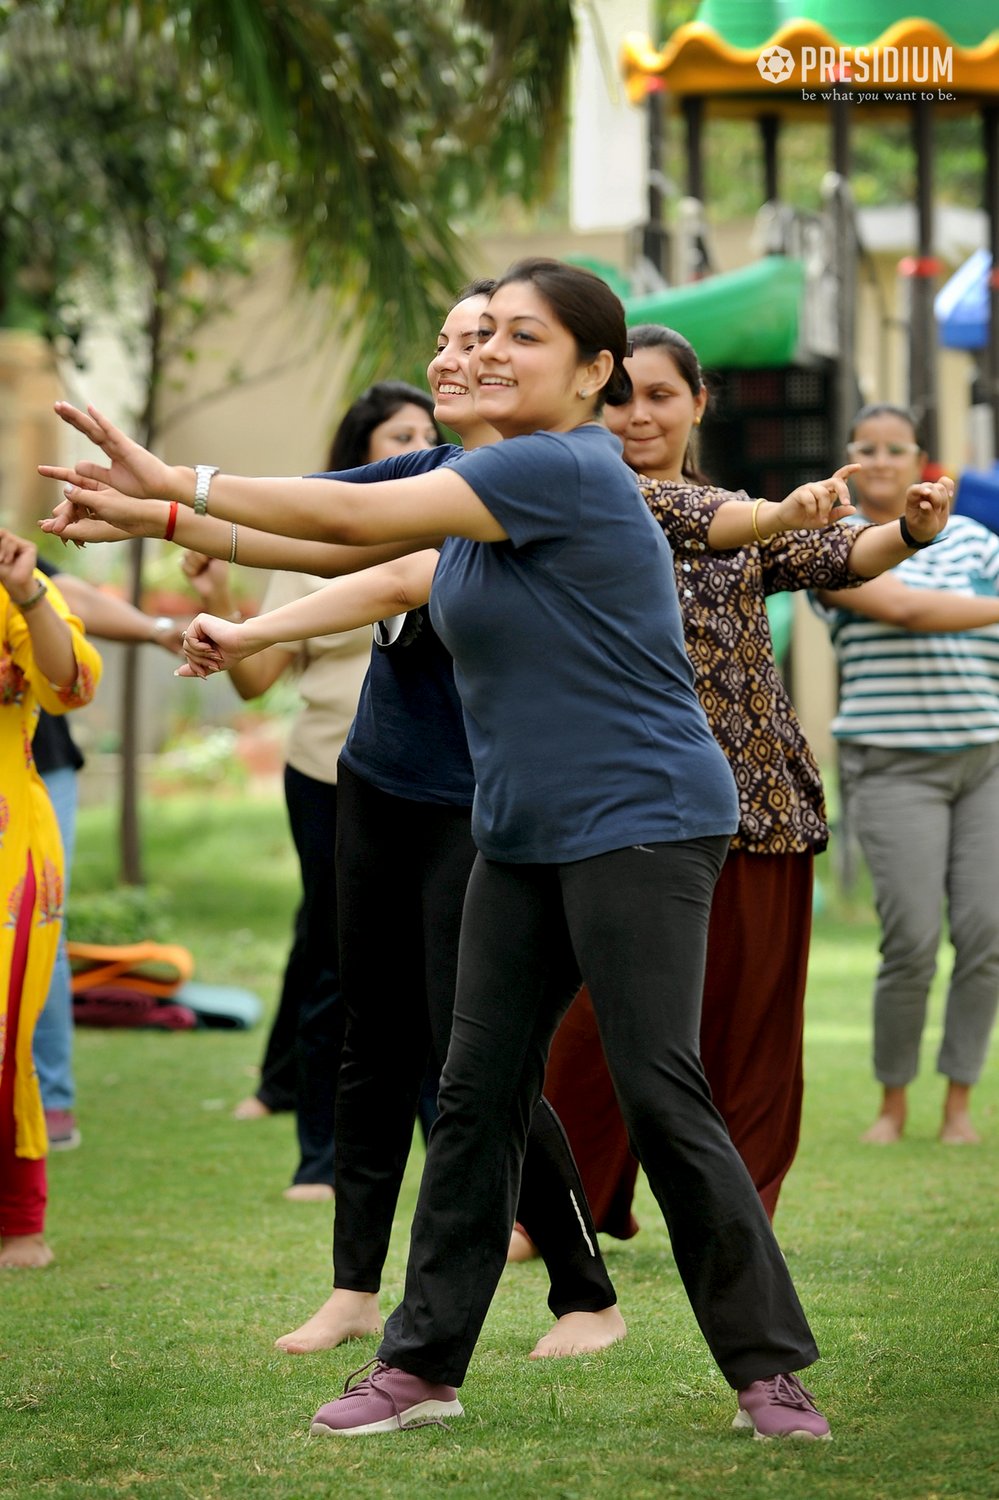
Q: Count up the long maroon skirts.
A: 1